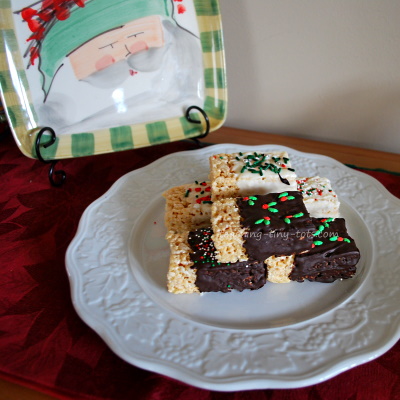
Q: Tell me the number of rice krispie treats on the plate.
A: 6